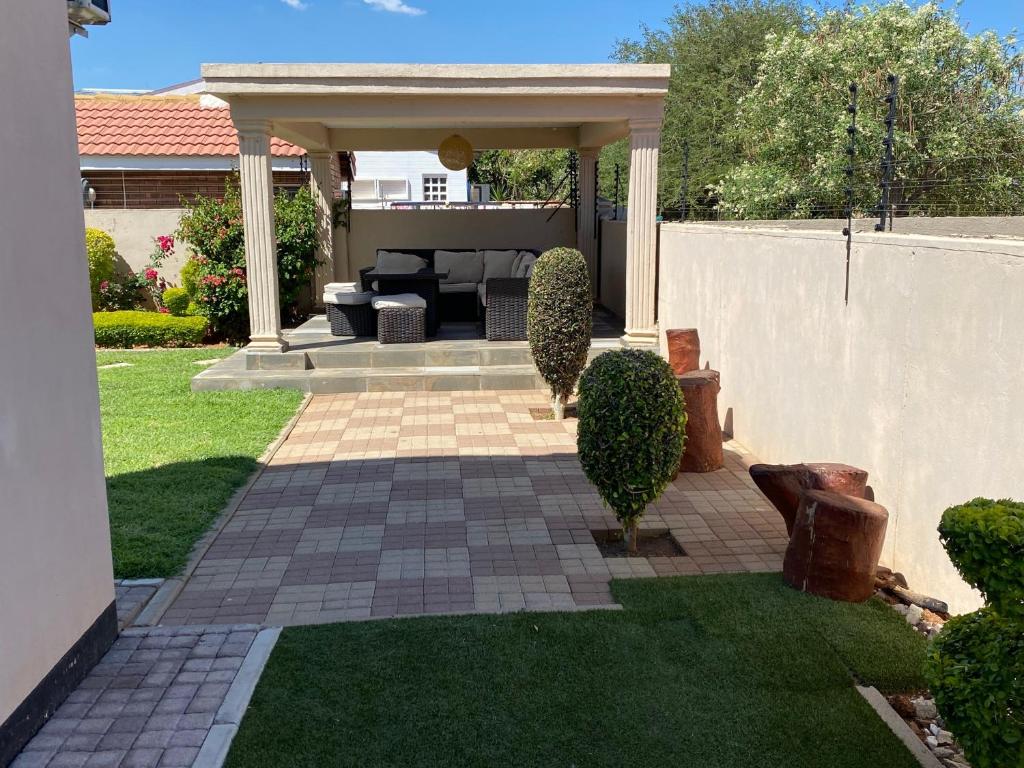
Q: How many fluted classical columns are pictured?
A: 4